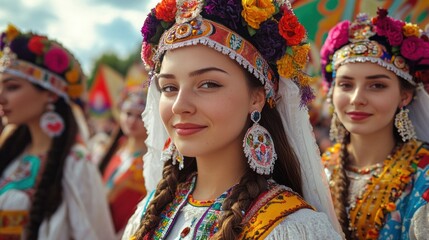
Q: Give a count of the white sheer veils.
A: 2